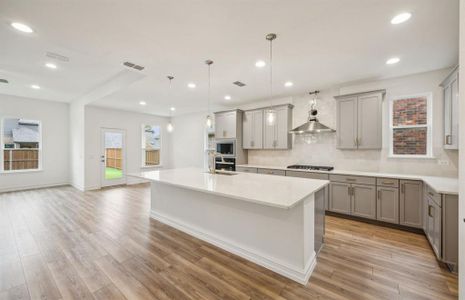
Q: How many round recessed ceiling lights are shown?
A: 11